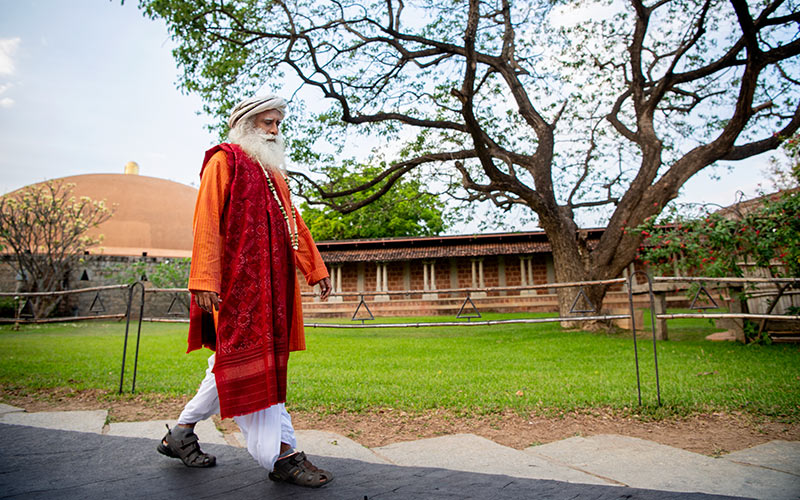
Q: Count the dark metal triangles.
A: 7